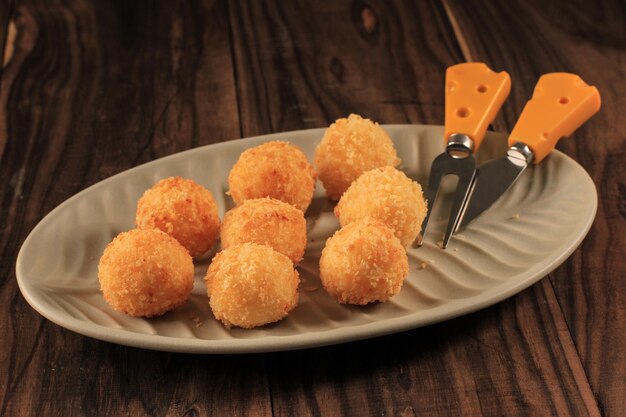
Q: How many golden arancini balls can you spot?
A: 8